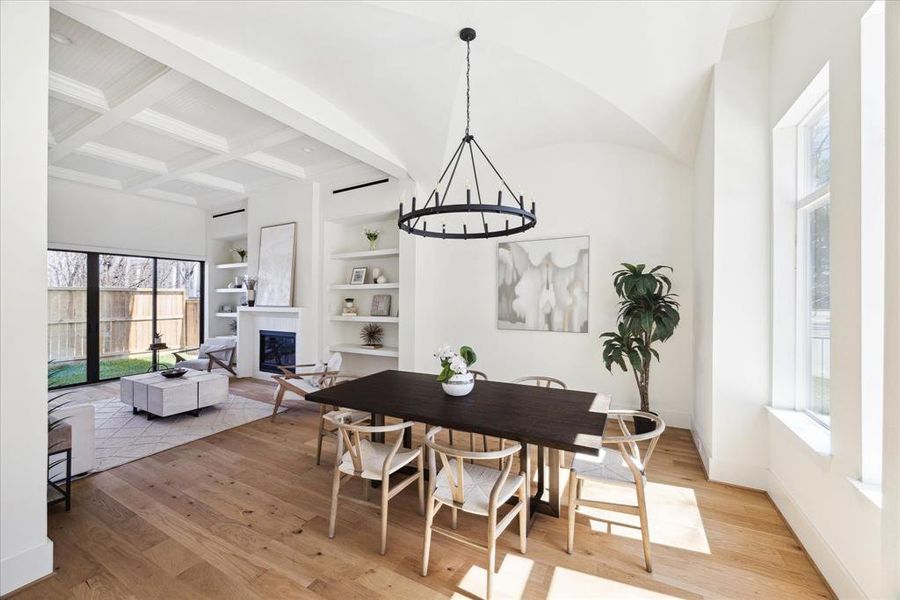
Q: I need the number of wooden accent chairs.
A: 2